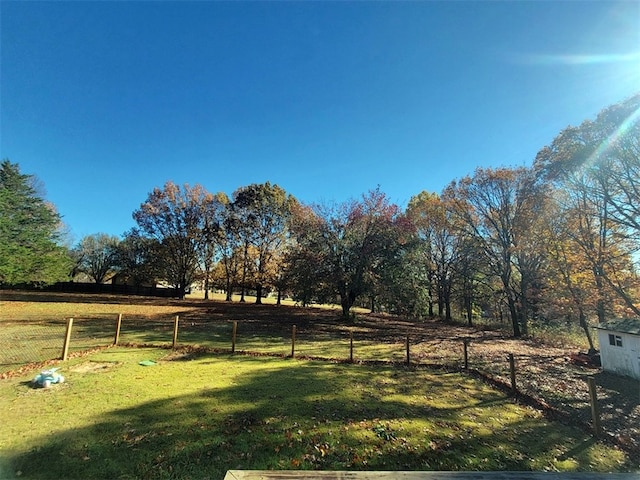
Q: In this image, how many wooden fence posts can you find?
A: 10